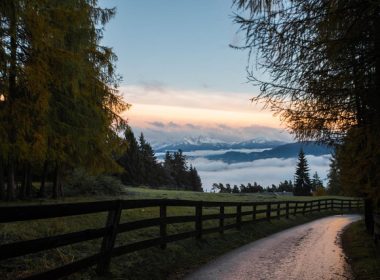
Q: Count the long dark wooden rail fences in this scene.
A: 1